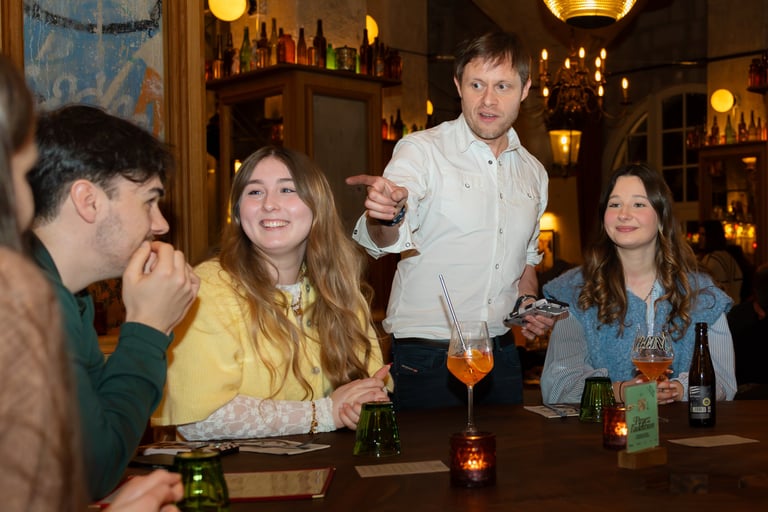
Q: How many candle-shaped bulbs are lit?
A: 9